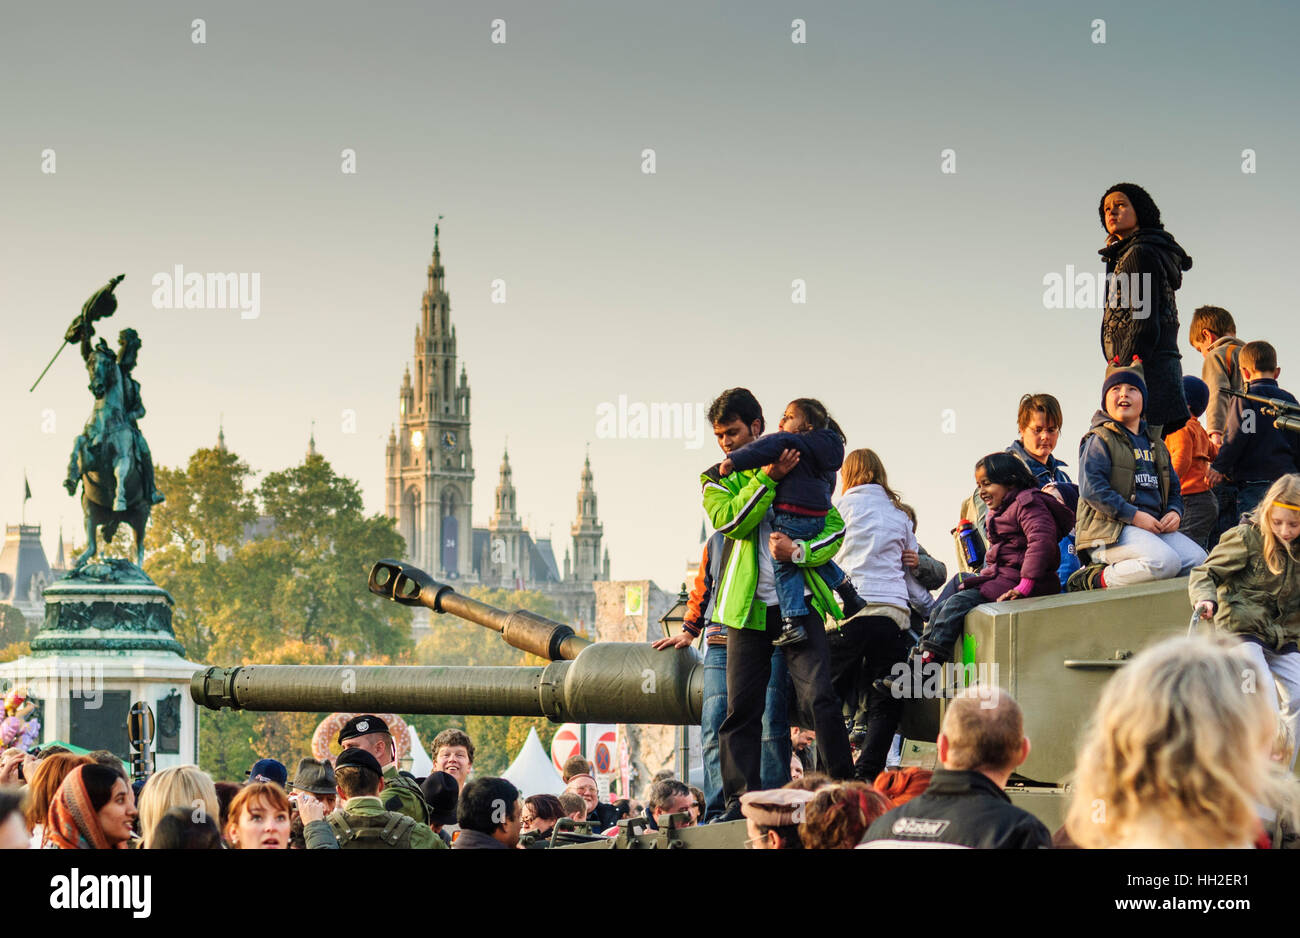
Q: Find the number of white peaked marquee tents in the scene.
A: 2